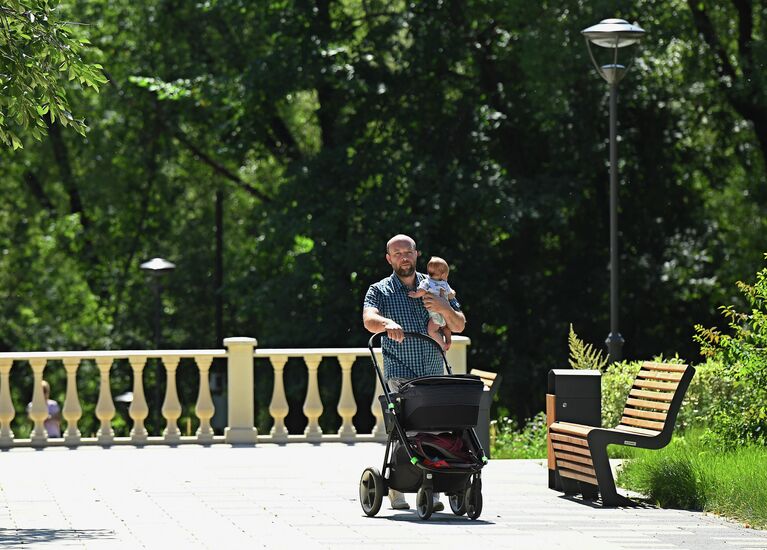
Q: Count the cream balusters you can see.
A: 11